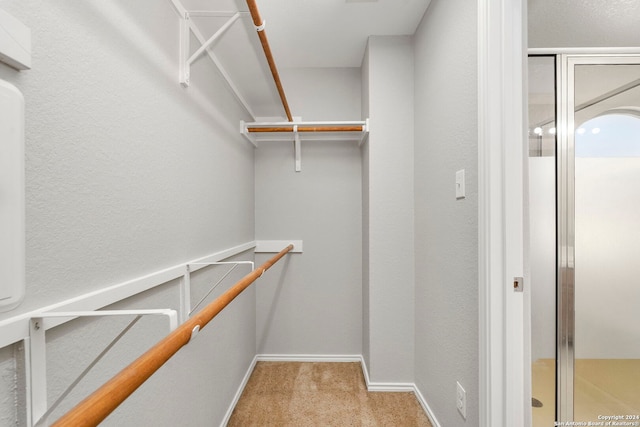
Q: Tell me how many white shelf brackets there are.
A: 4